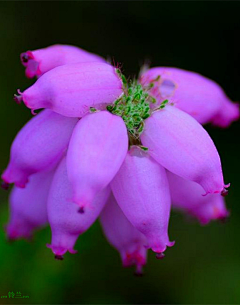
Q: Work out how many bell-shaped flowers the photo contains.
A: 11